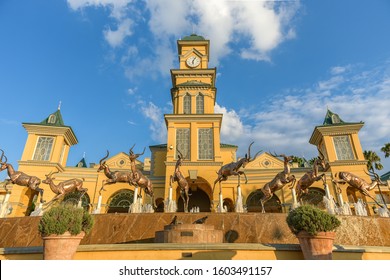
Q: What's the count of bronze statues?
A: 9